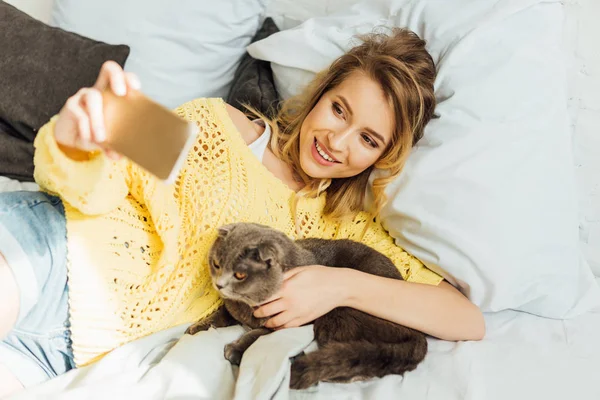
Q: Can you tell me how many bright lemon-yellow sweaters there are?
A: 1